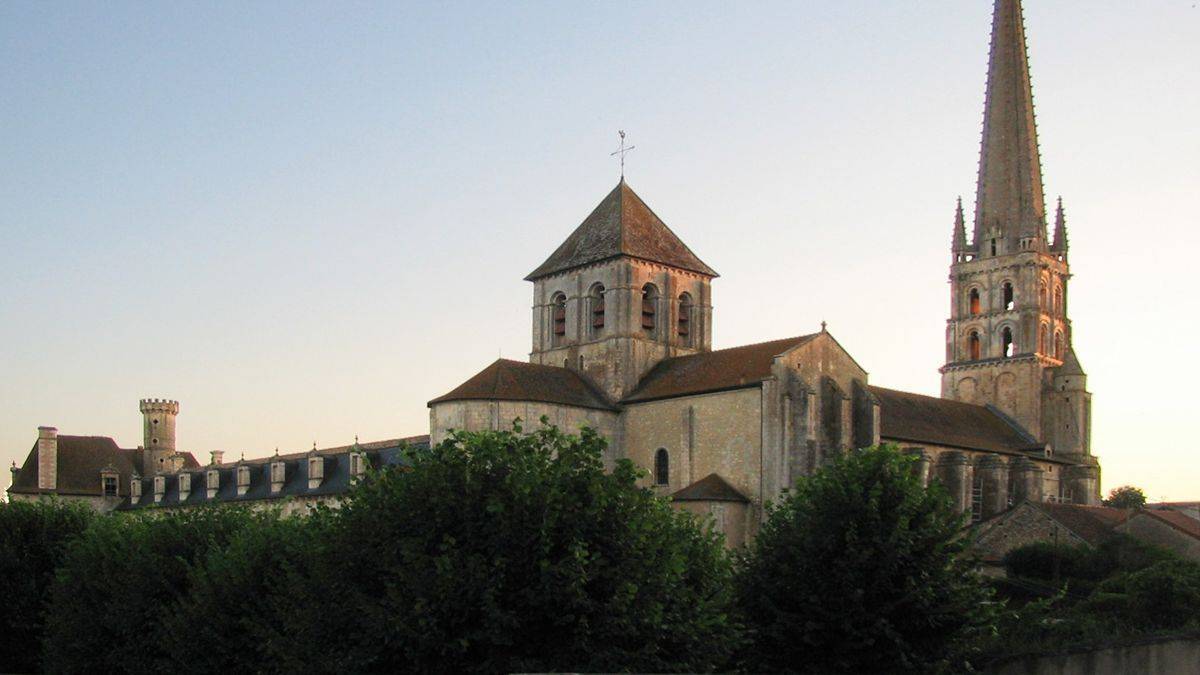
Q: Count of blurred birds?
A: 0